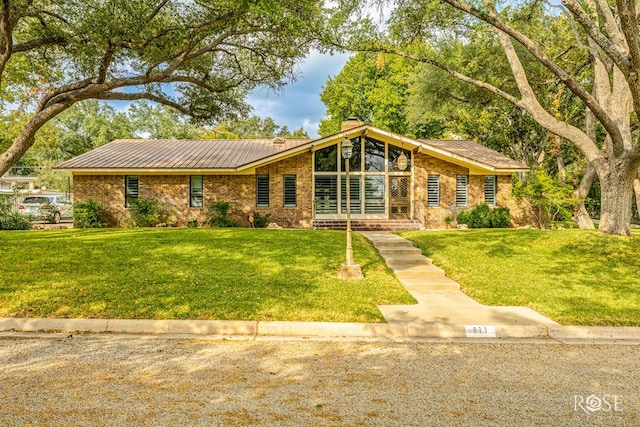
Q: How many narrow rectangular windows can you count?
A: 7